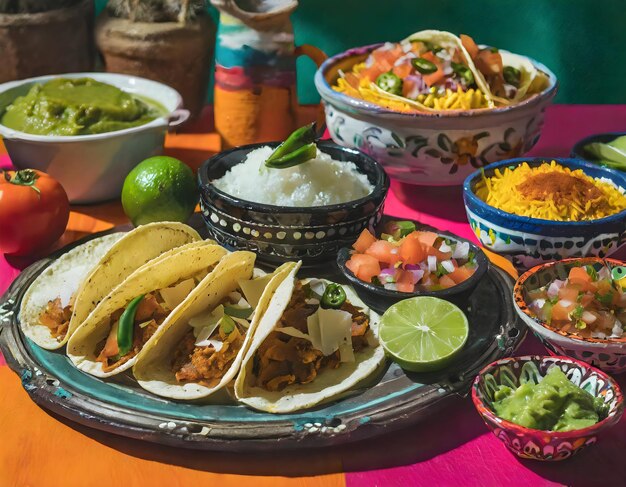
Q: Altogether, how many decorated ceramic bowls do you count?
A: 5